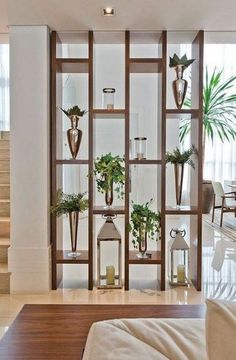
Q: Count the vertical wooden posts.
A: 5